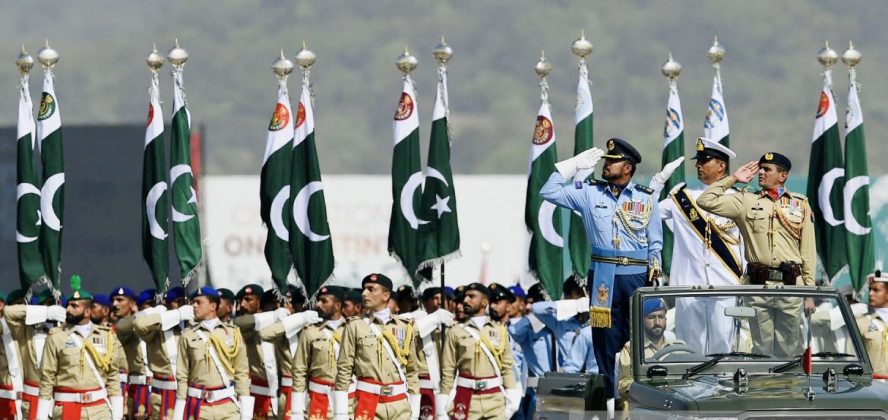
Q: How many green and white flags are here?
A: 14